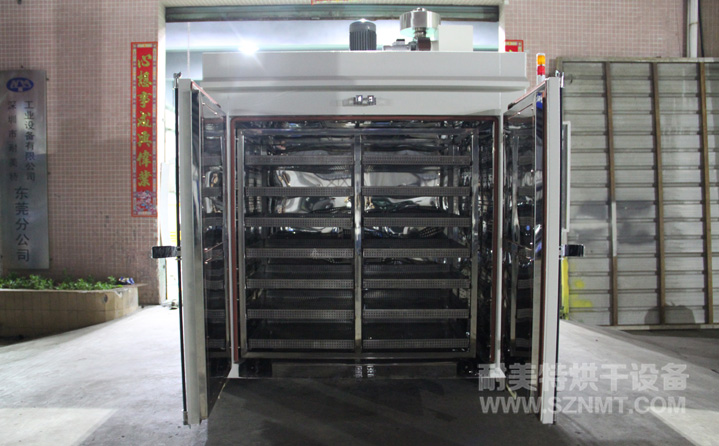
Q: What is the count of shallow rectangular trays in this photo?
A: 14